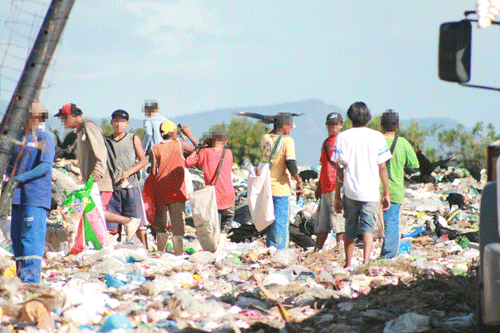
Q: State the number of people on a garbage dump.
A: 10